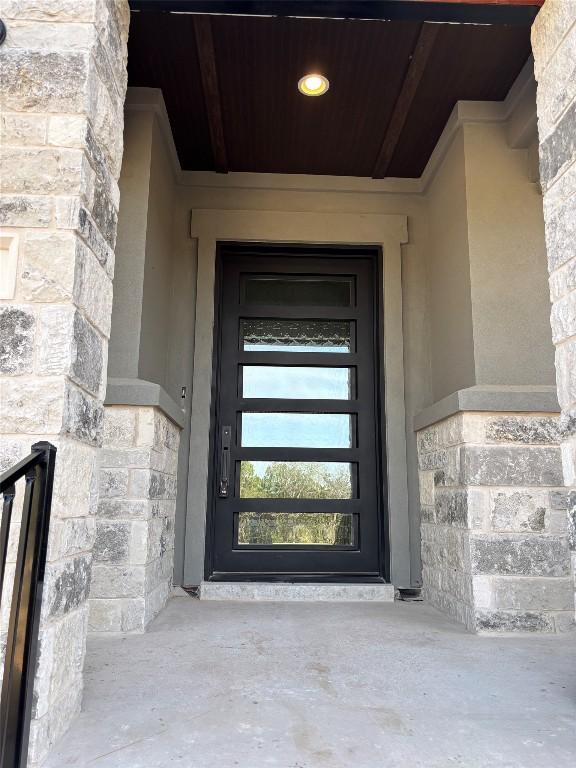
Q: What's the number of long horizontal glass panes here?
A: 6